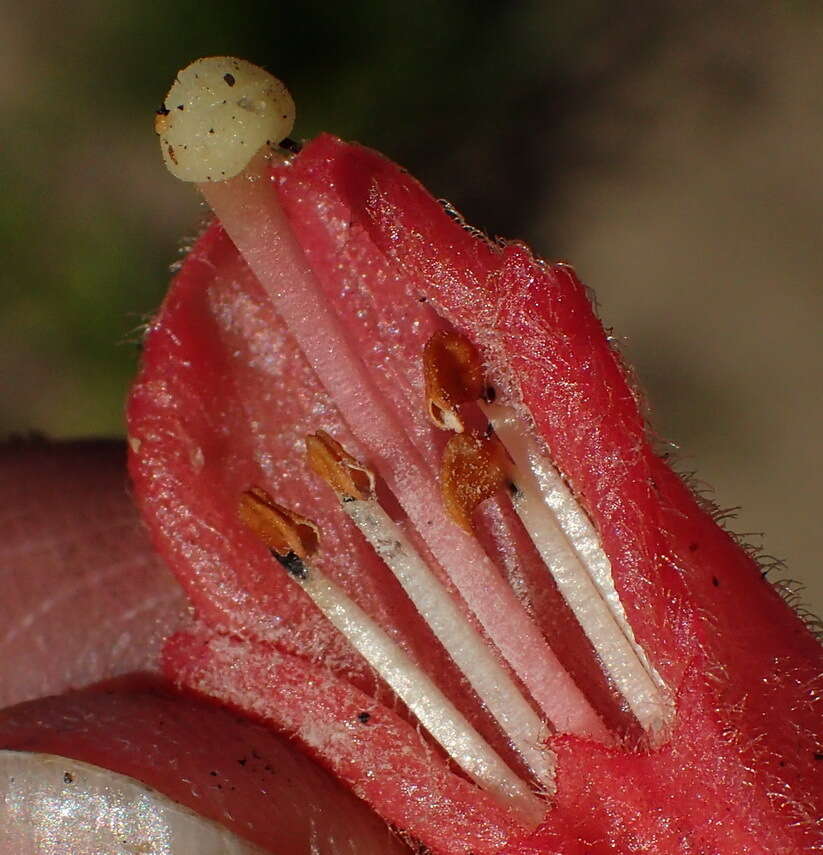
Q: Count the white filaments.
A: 4